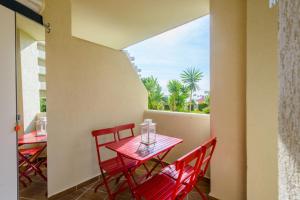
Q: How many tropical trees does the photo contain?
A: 3